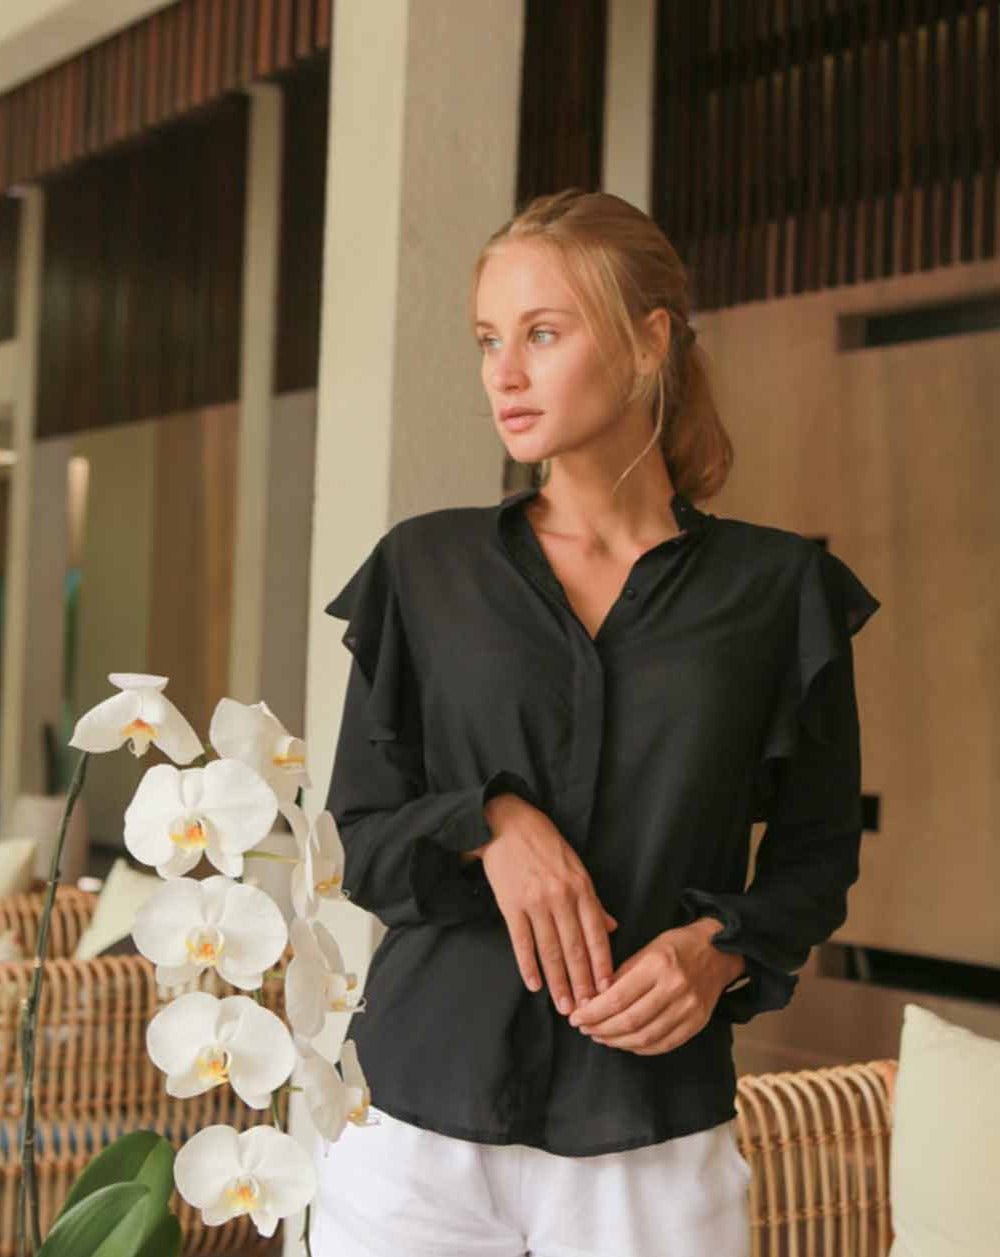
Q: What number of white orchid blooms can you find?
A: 9